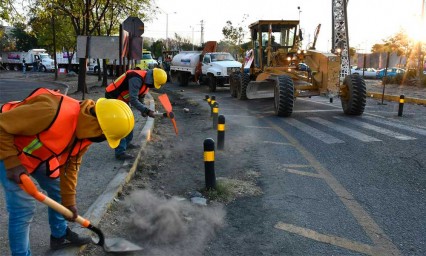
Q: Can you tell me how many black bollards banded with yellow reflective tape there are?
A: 6